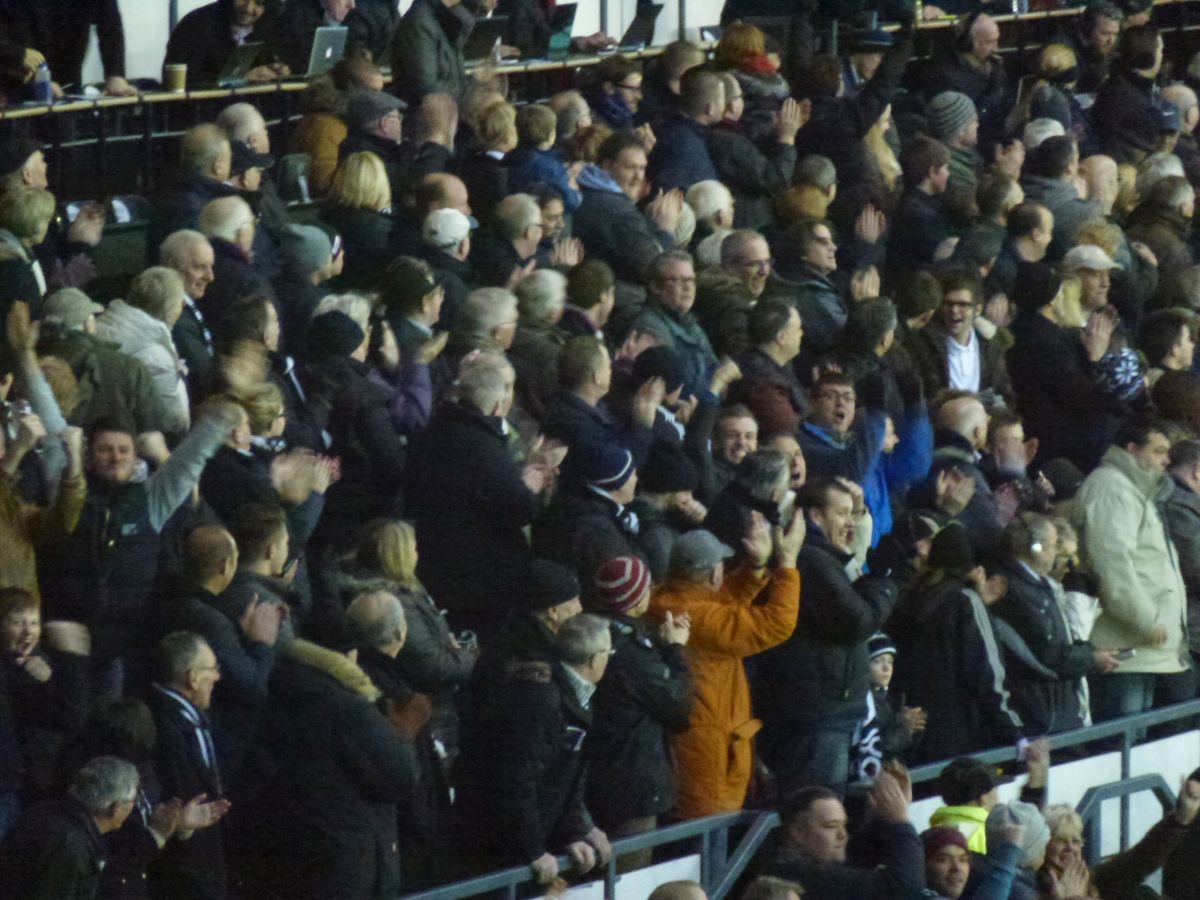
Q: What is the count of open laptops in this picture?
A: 5